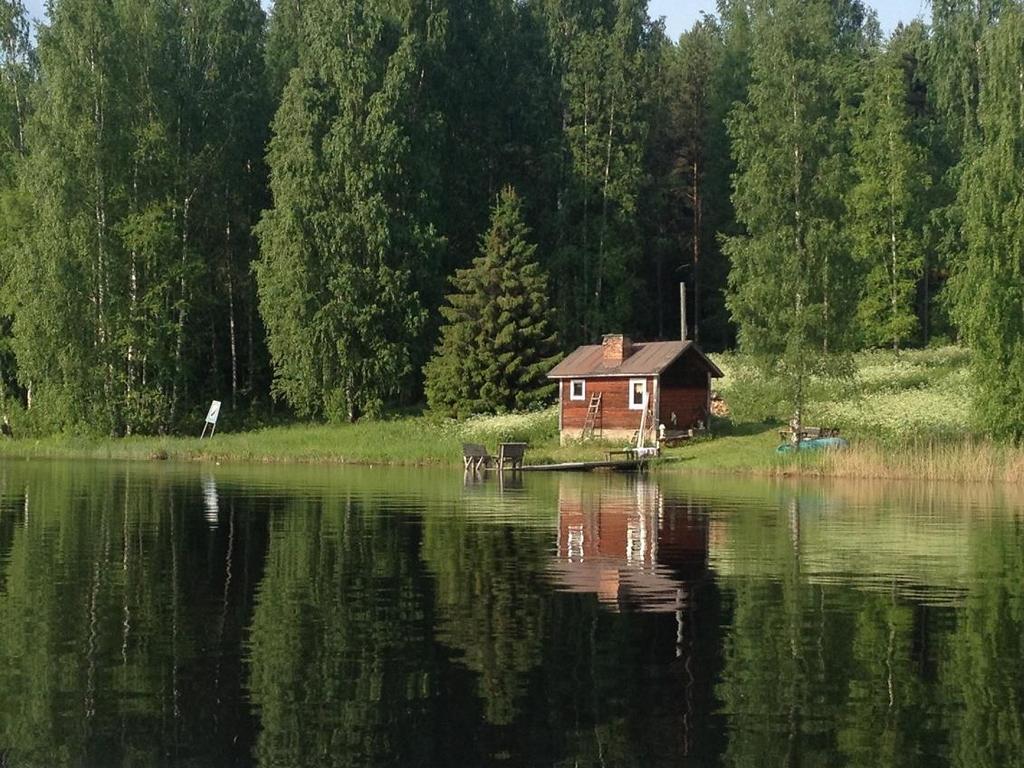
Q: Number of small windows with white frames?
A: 2